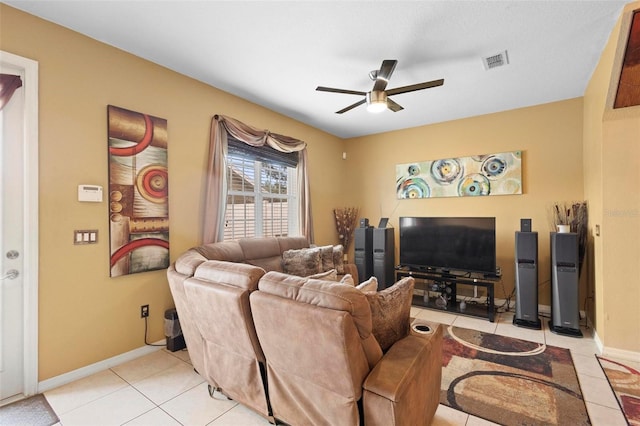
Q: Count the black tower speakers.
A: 4